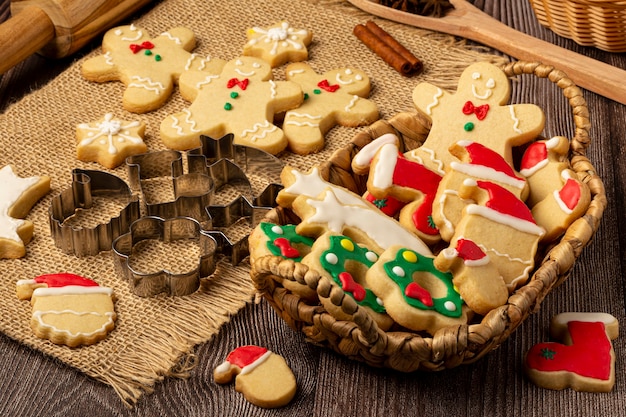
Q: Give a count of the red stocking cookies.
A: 3